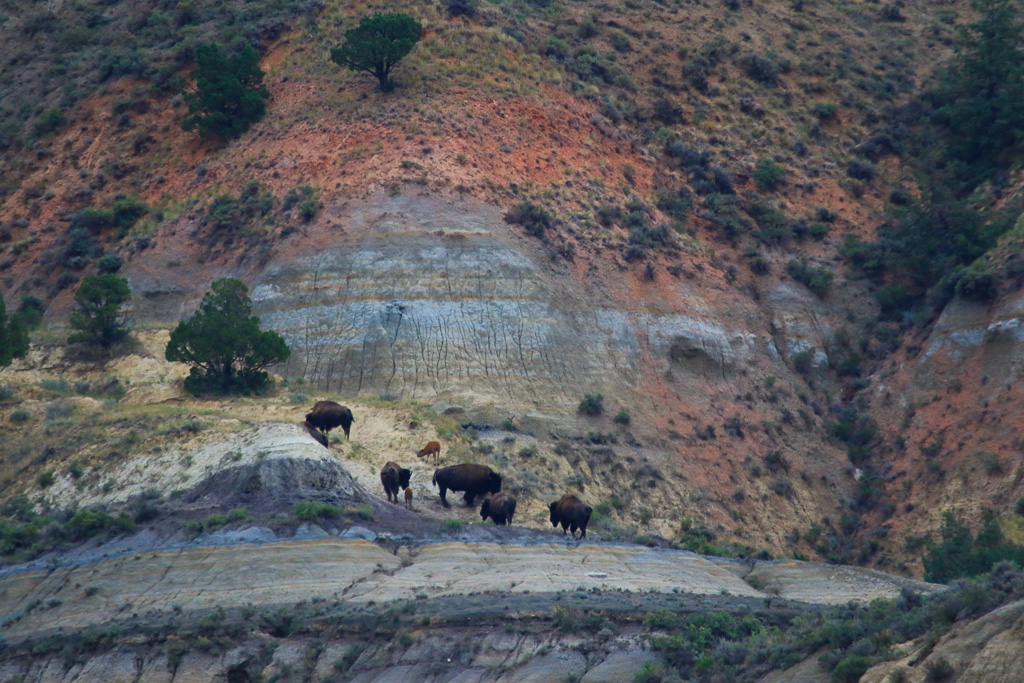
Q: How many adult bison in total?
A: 6